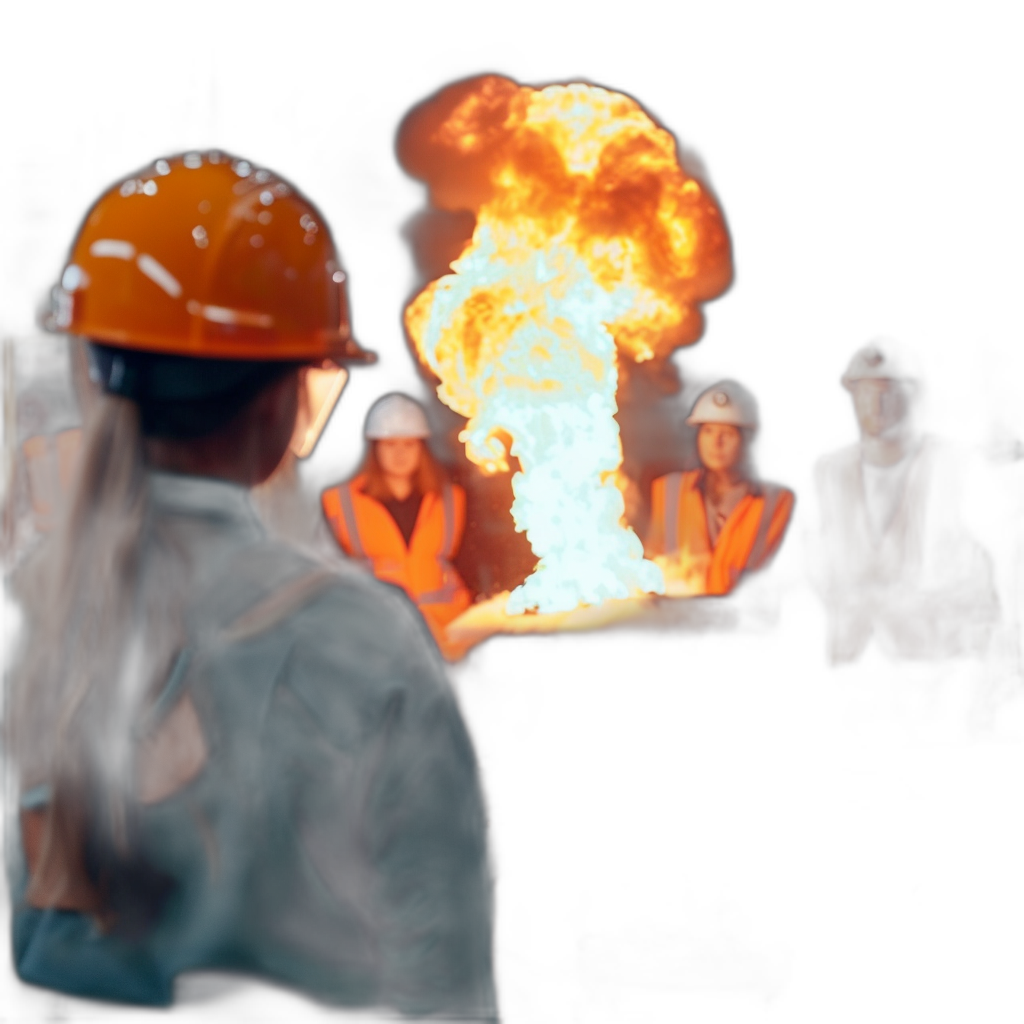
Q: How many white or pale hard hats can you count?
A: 3